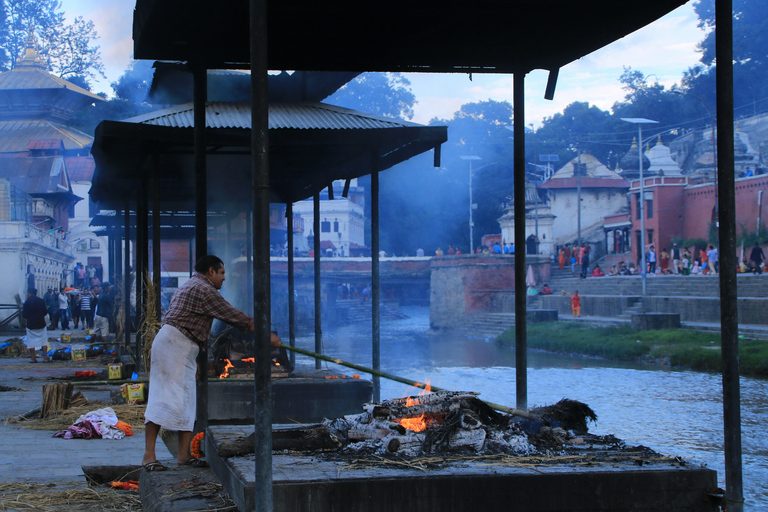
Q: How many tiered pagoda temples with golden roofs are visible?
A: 1